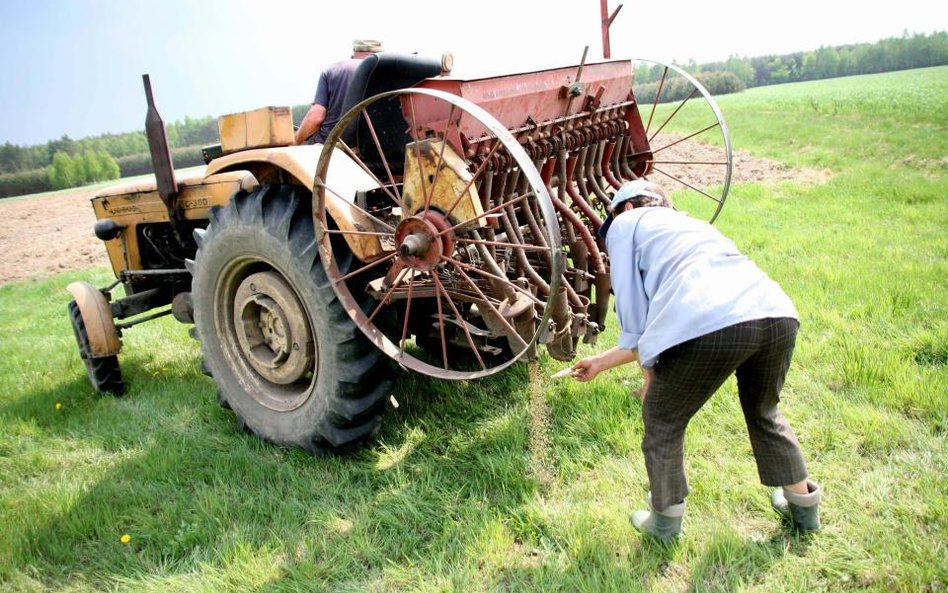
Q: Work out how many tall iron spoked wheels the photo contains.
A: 2